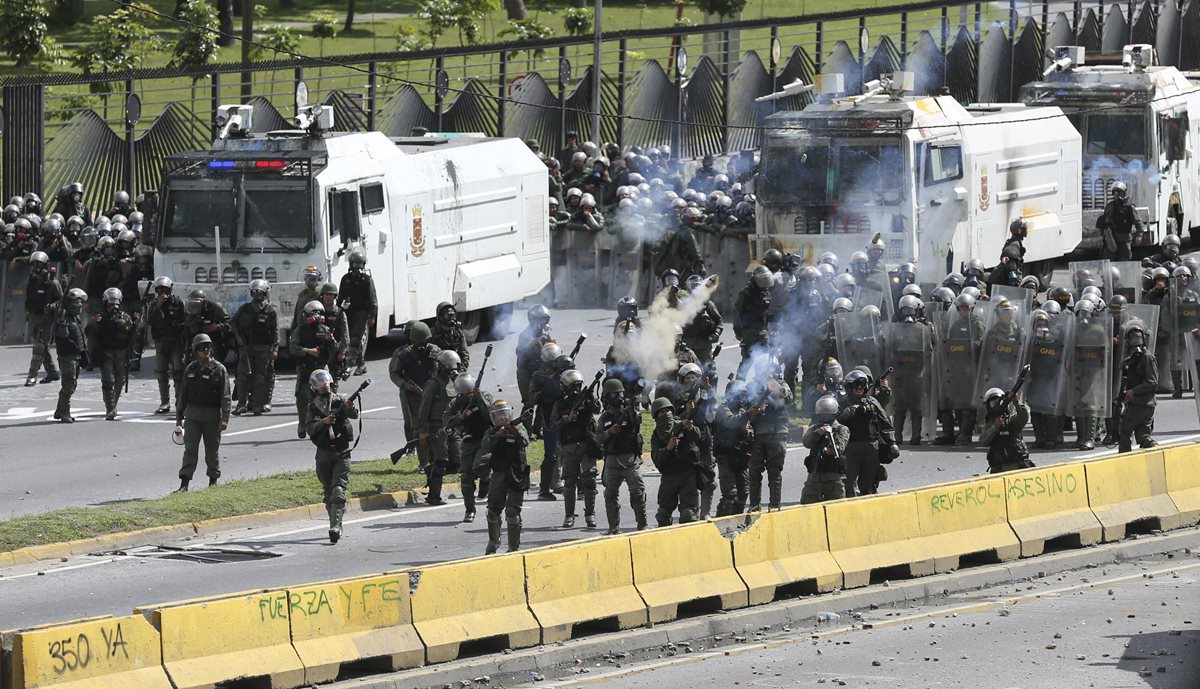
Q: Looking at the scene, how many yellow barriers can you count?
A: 12